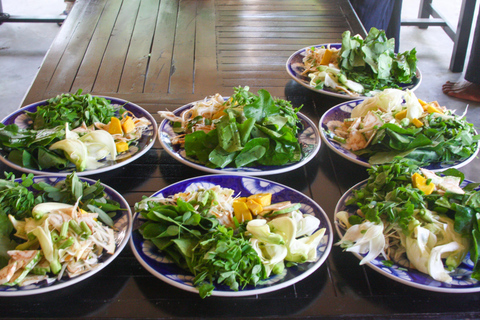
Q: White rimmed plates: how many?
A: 7